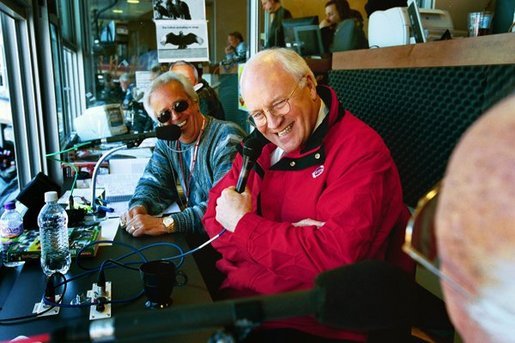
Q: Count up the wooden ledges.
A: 1